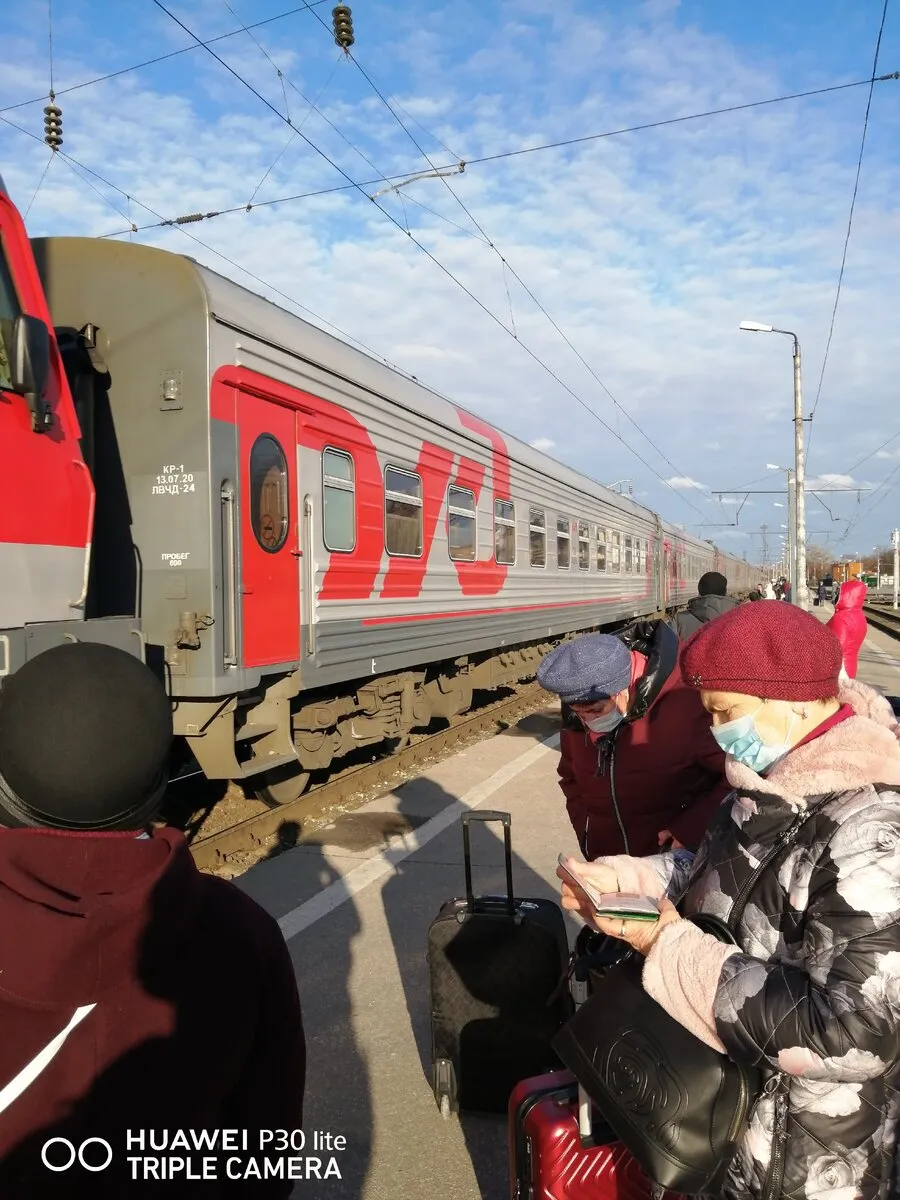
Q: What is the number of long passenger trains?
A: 1